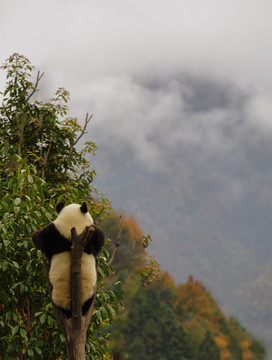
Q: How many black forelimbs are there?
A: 2